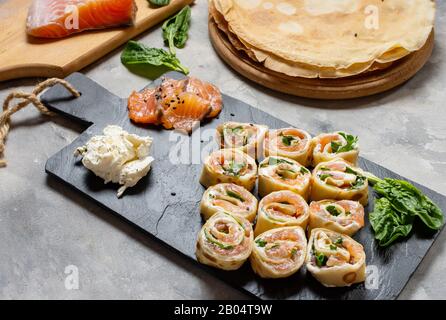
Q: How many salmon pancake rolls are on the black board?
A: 12